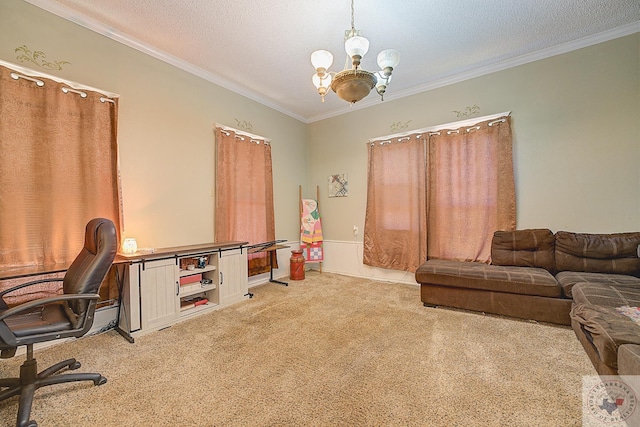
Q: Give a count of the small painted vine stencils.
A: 4